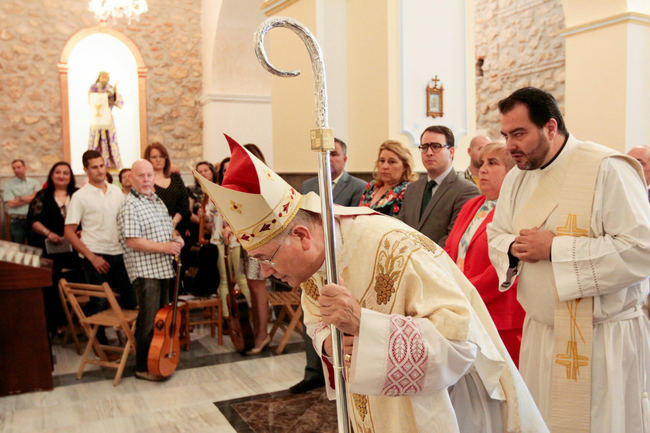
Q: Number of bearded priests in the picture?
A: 1